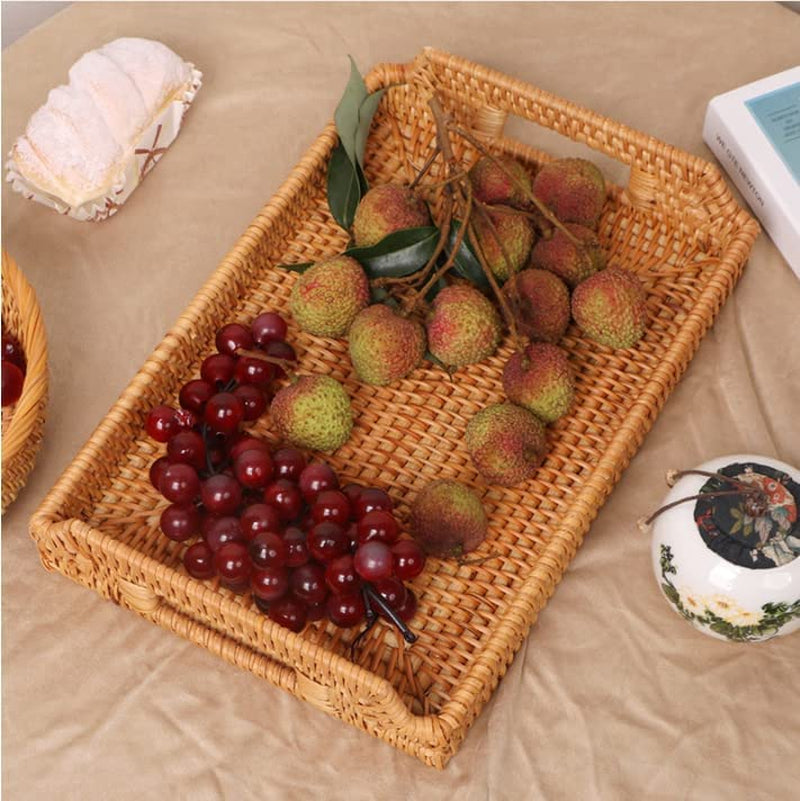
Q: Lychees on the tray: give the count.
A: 14